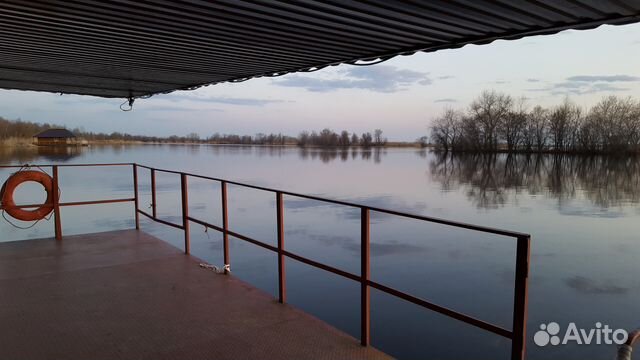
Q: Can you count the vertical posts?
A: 8